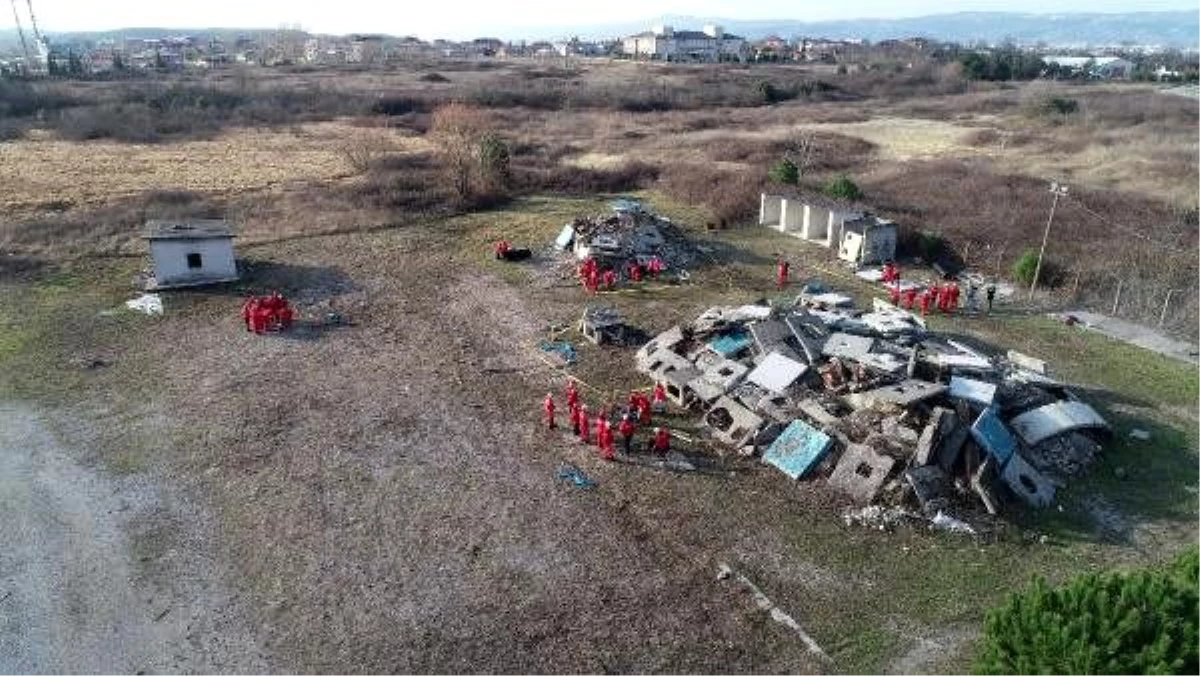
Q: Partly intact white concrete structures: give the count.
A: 2